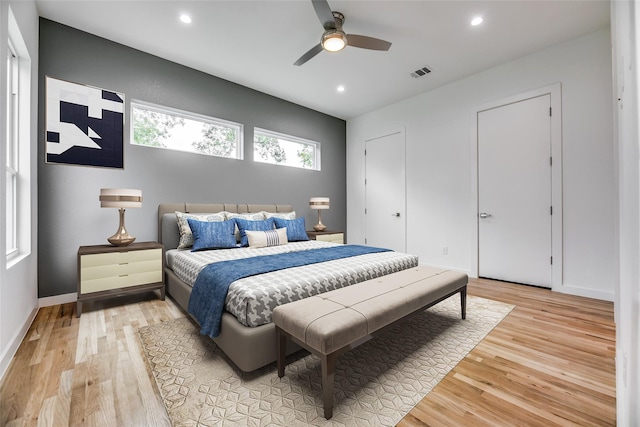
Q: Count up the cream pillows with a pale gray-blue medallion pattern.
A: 3